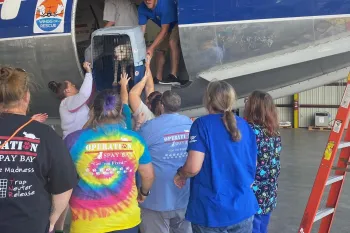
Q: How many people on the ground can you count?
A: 8